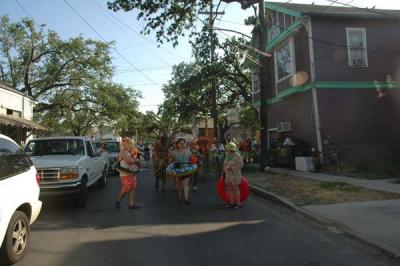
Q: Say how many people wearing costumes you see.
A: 3